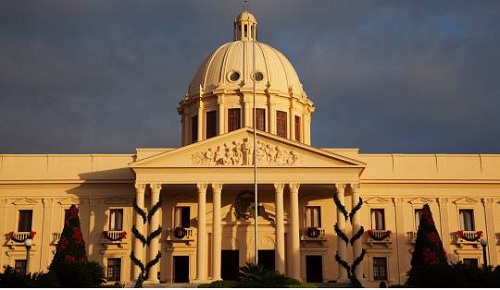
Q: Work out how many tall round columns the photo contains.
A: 8